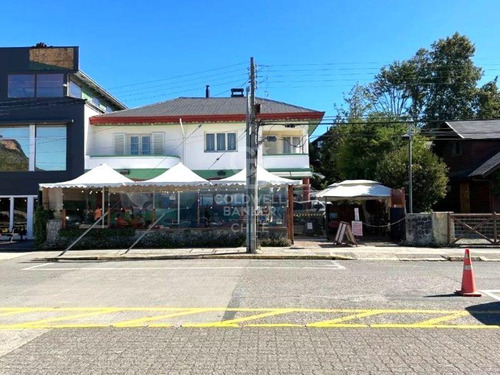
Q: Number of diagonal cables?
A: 2